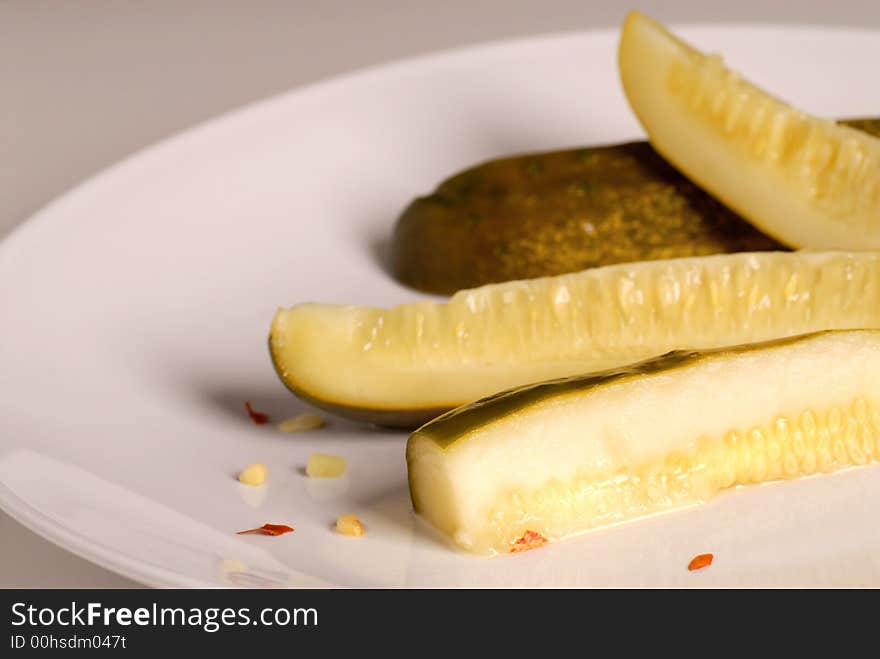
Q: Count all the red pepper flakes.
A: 4